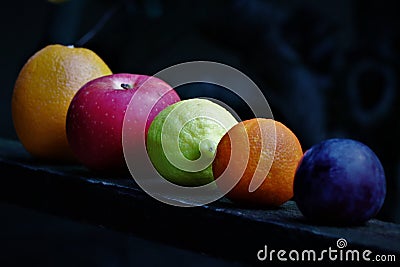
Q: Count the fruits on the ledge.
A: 5